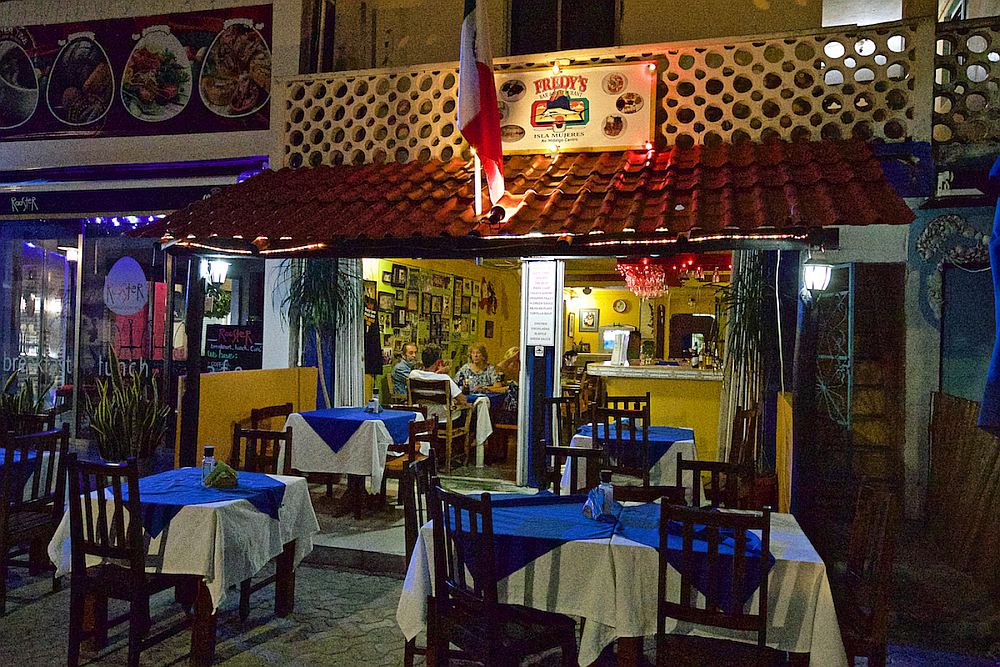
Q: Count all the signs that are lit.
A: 1